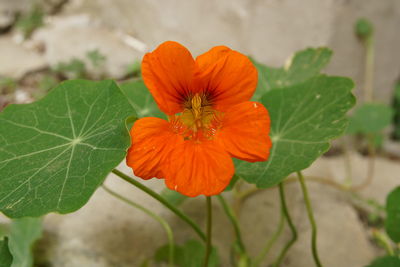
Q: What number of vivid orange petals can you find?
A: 5